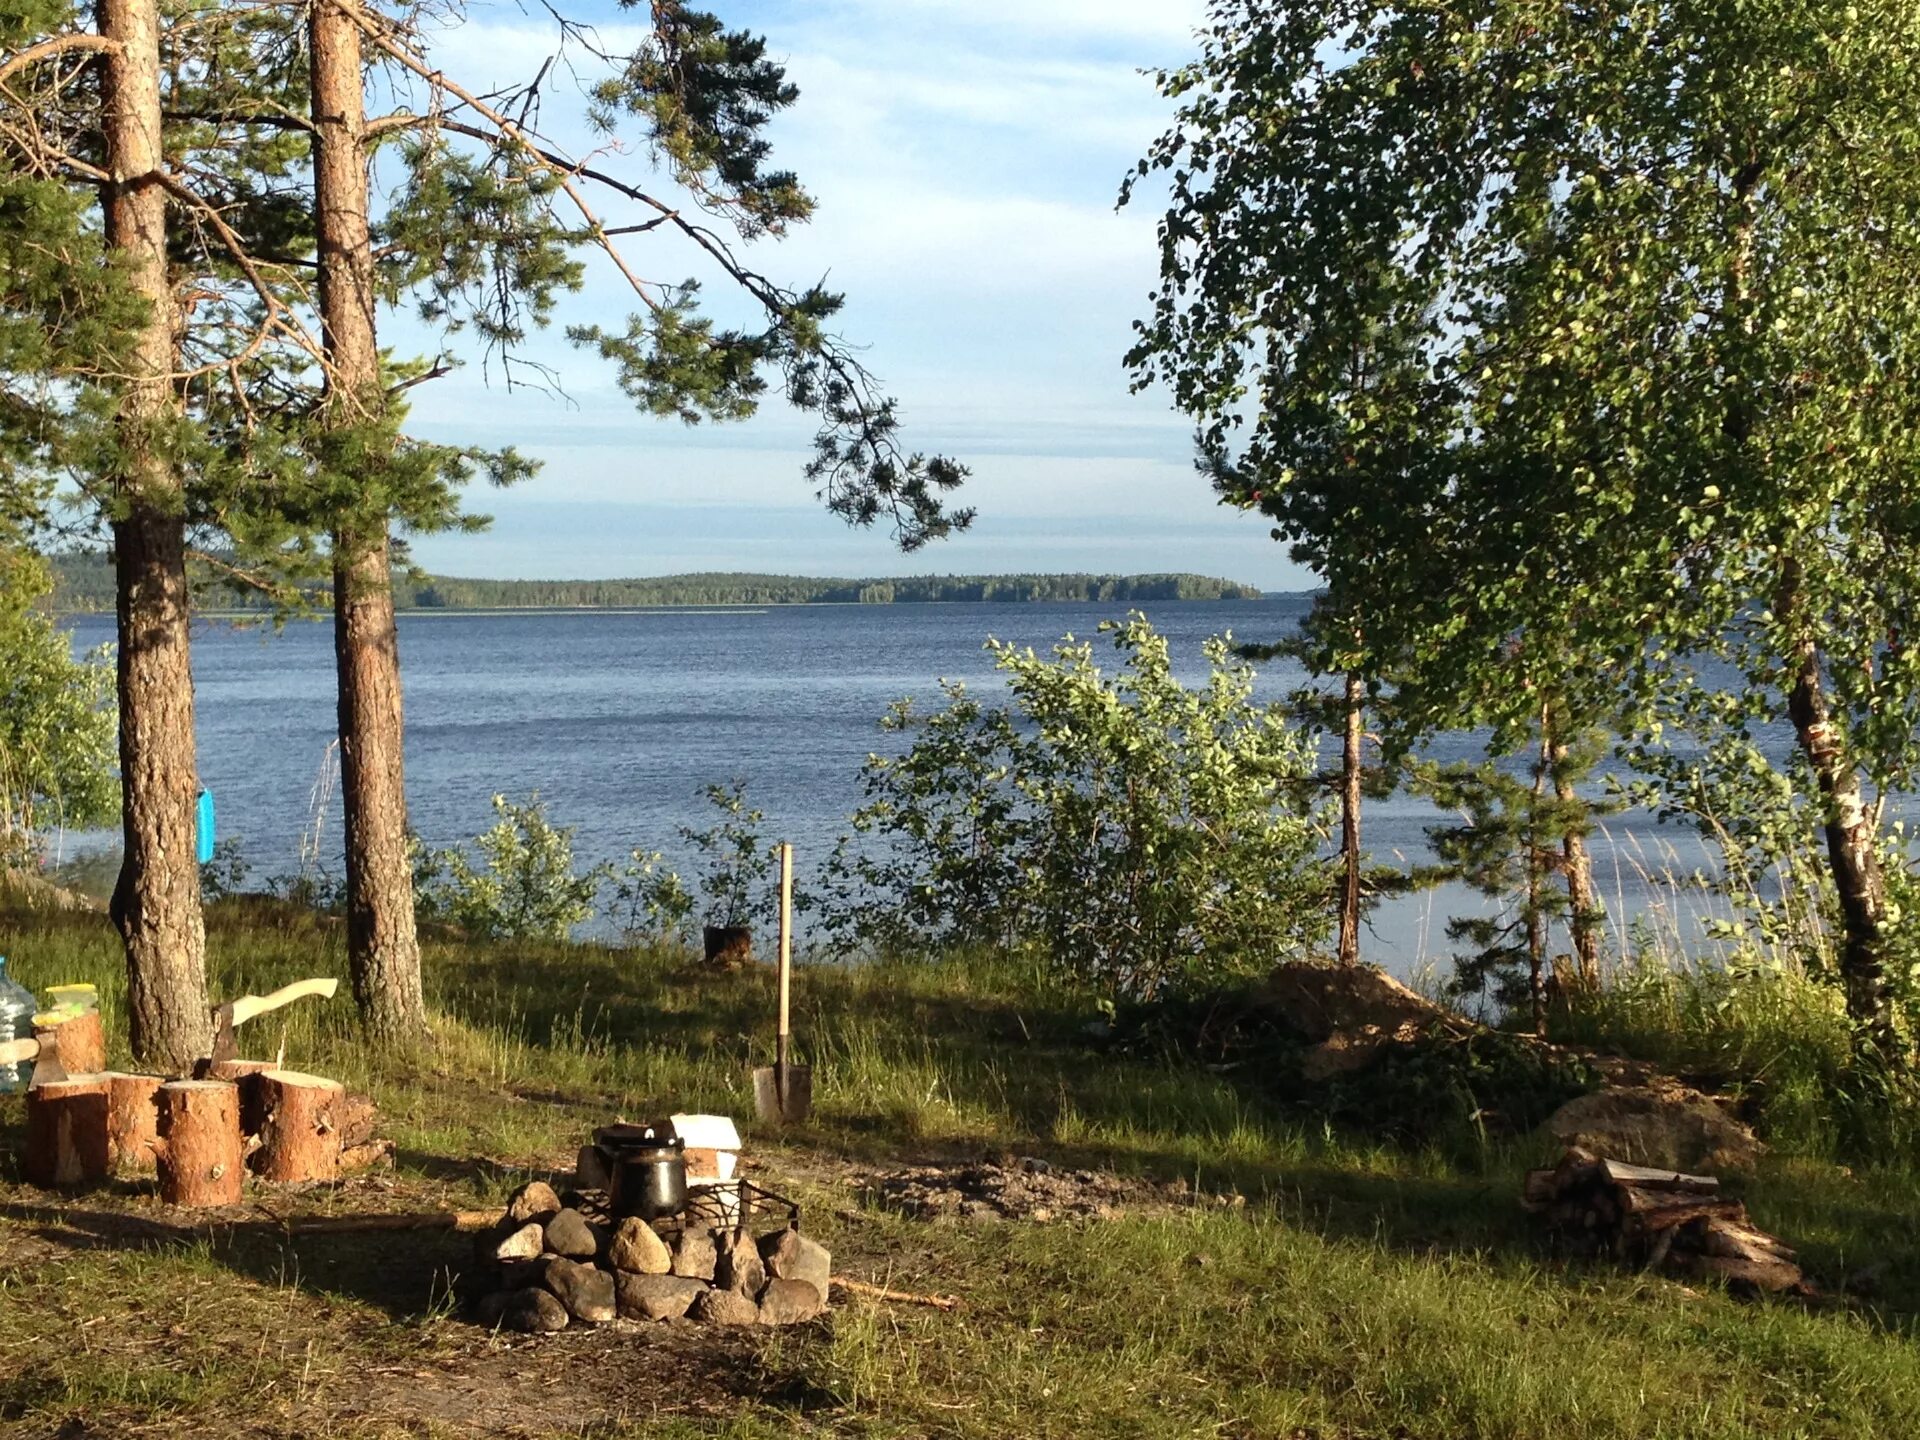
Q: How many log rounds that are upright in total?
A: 6